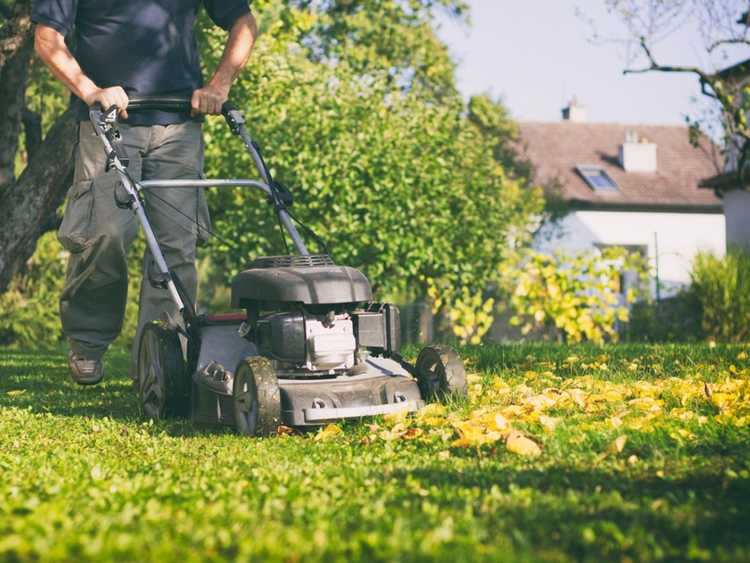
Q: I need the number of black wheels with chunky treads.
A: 3